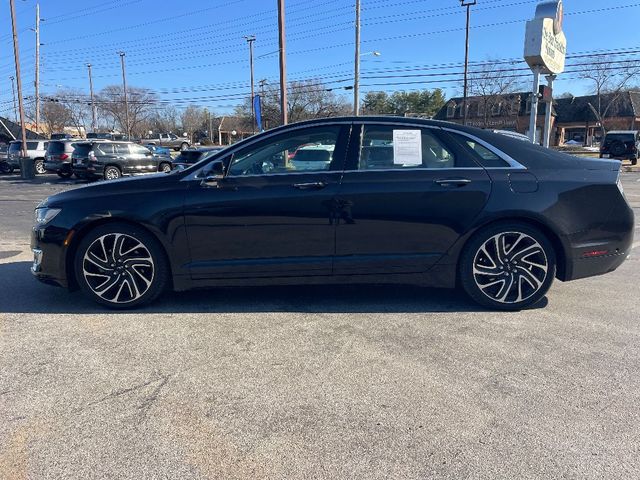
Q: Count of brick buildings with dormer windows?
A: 1